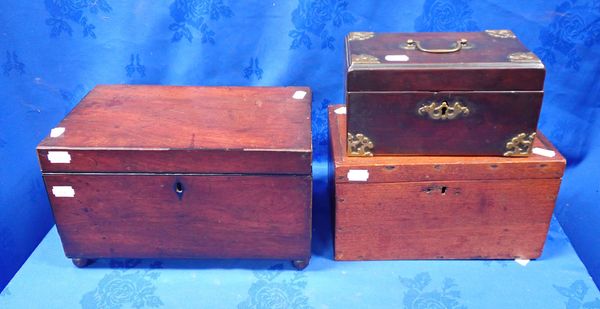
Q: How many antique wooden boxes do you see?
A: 3